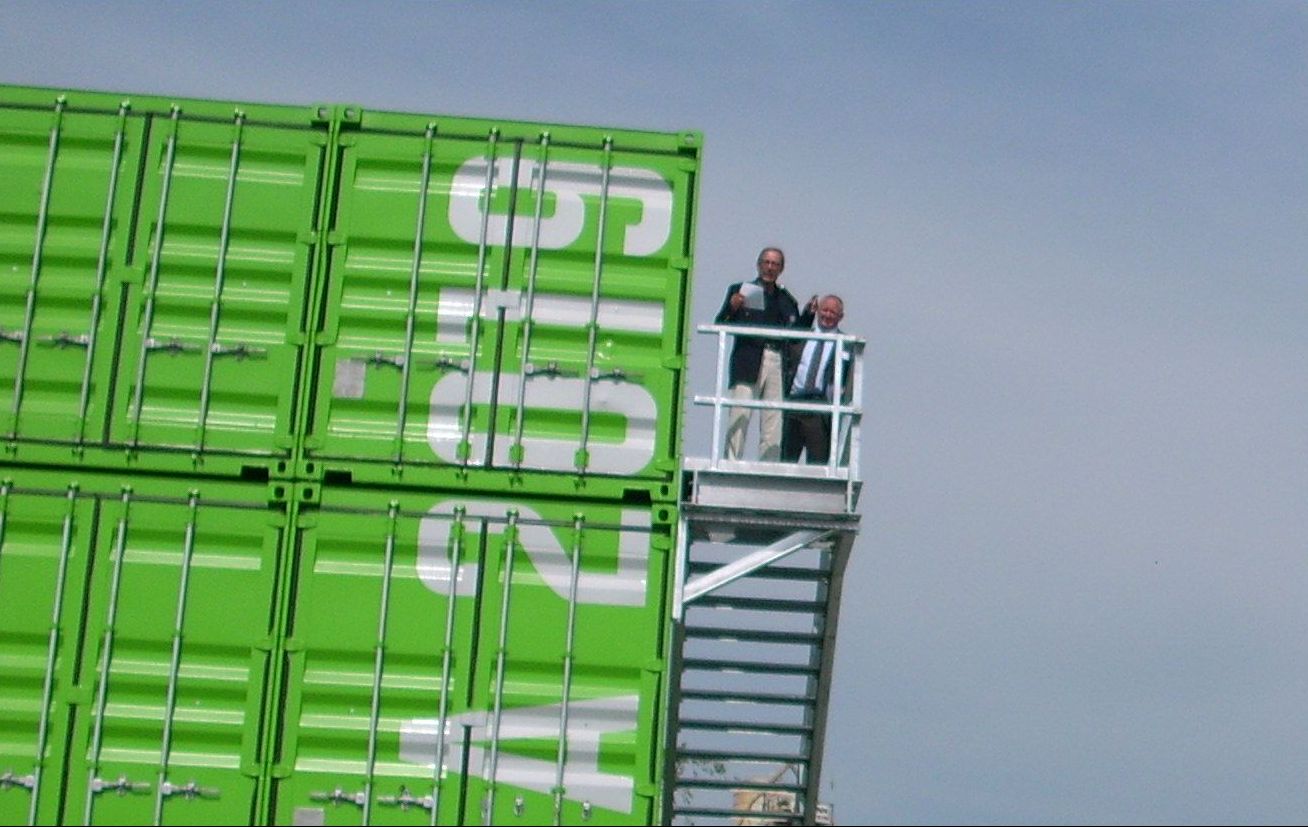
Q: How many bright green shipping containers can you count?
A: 4